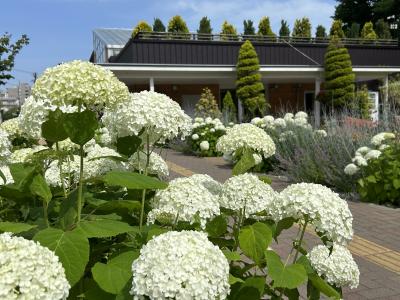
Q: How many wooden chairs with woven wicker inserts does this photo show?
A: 0